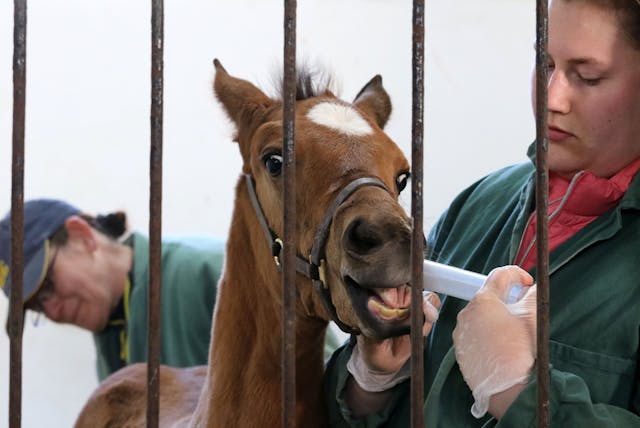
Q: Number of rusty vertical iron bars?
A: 5